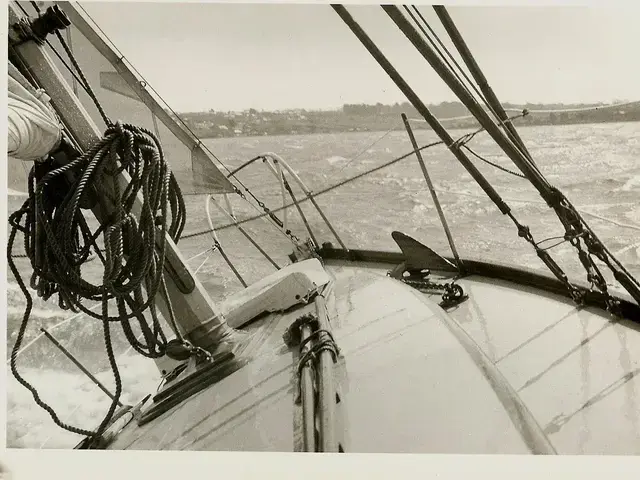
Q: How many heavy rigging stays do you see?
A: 3